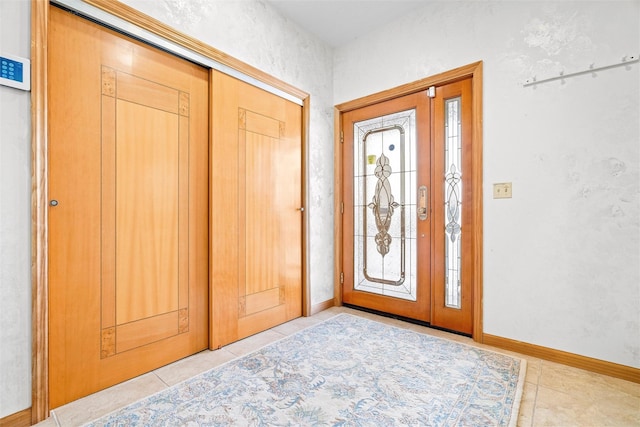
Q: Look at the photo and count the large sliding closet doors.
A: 2